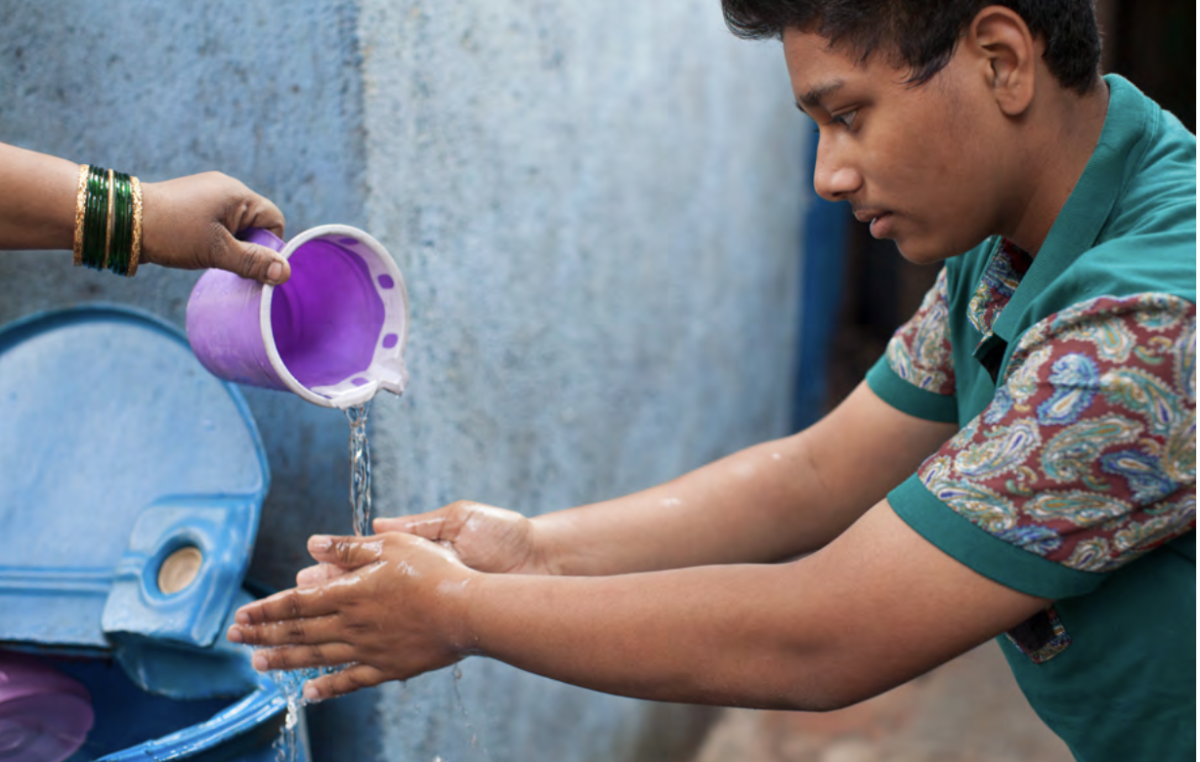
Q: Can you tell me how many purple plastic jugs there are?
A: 1